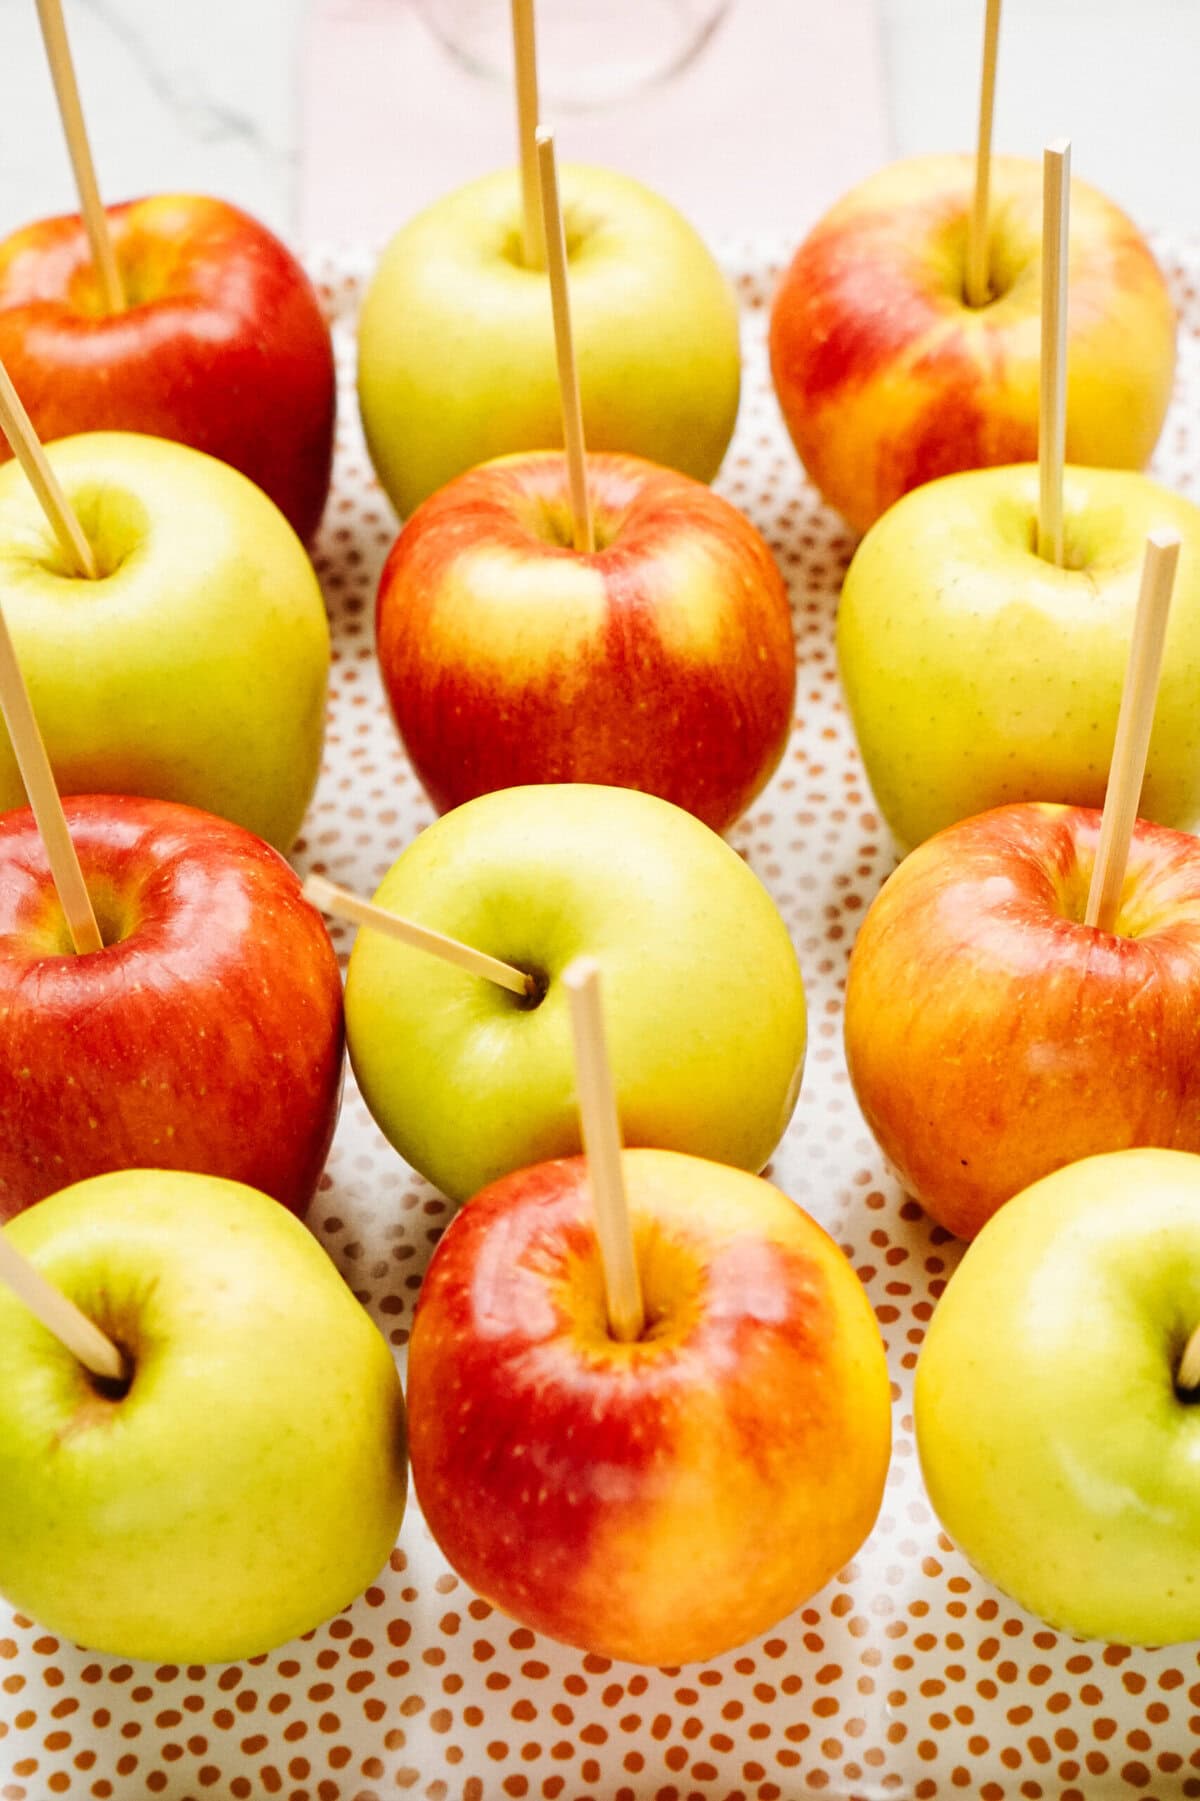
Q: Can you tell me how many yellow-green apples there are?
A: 6